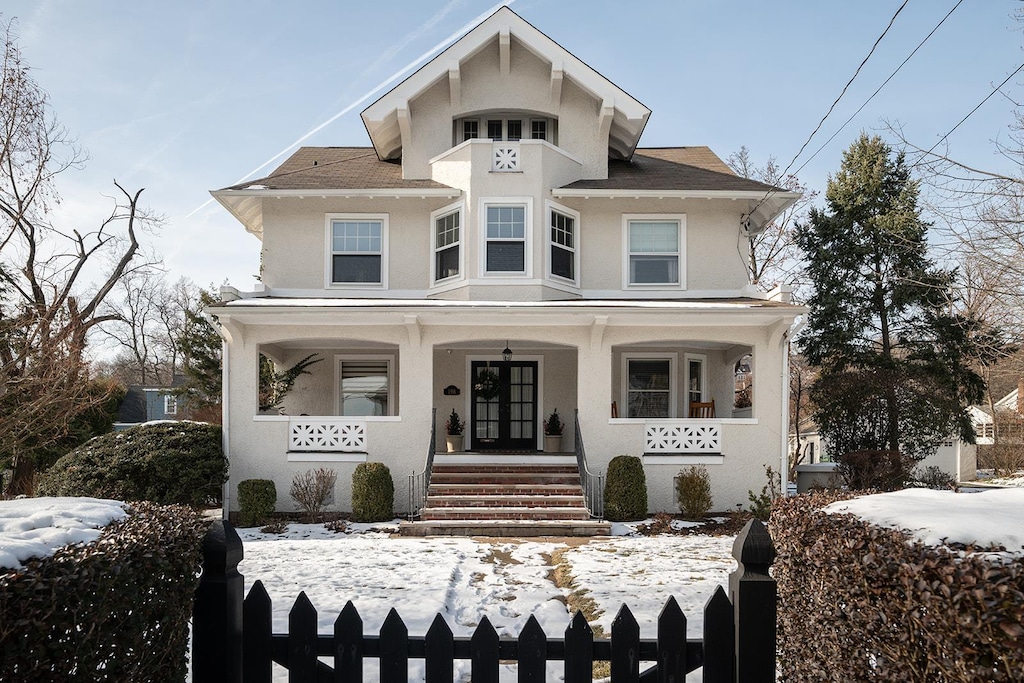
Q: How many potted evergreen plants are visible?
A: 2